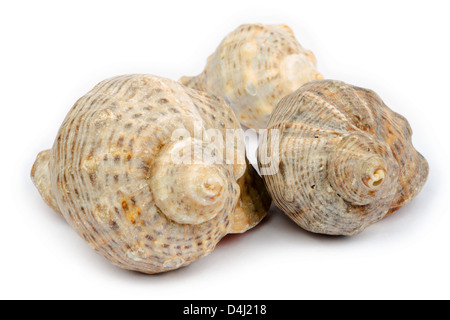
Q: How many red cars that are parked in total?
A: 0